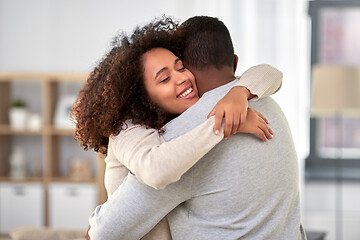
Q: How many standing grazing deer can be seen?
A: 0